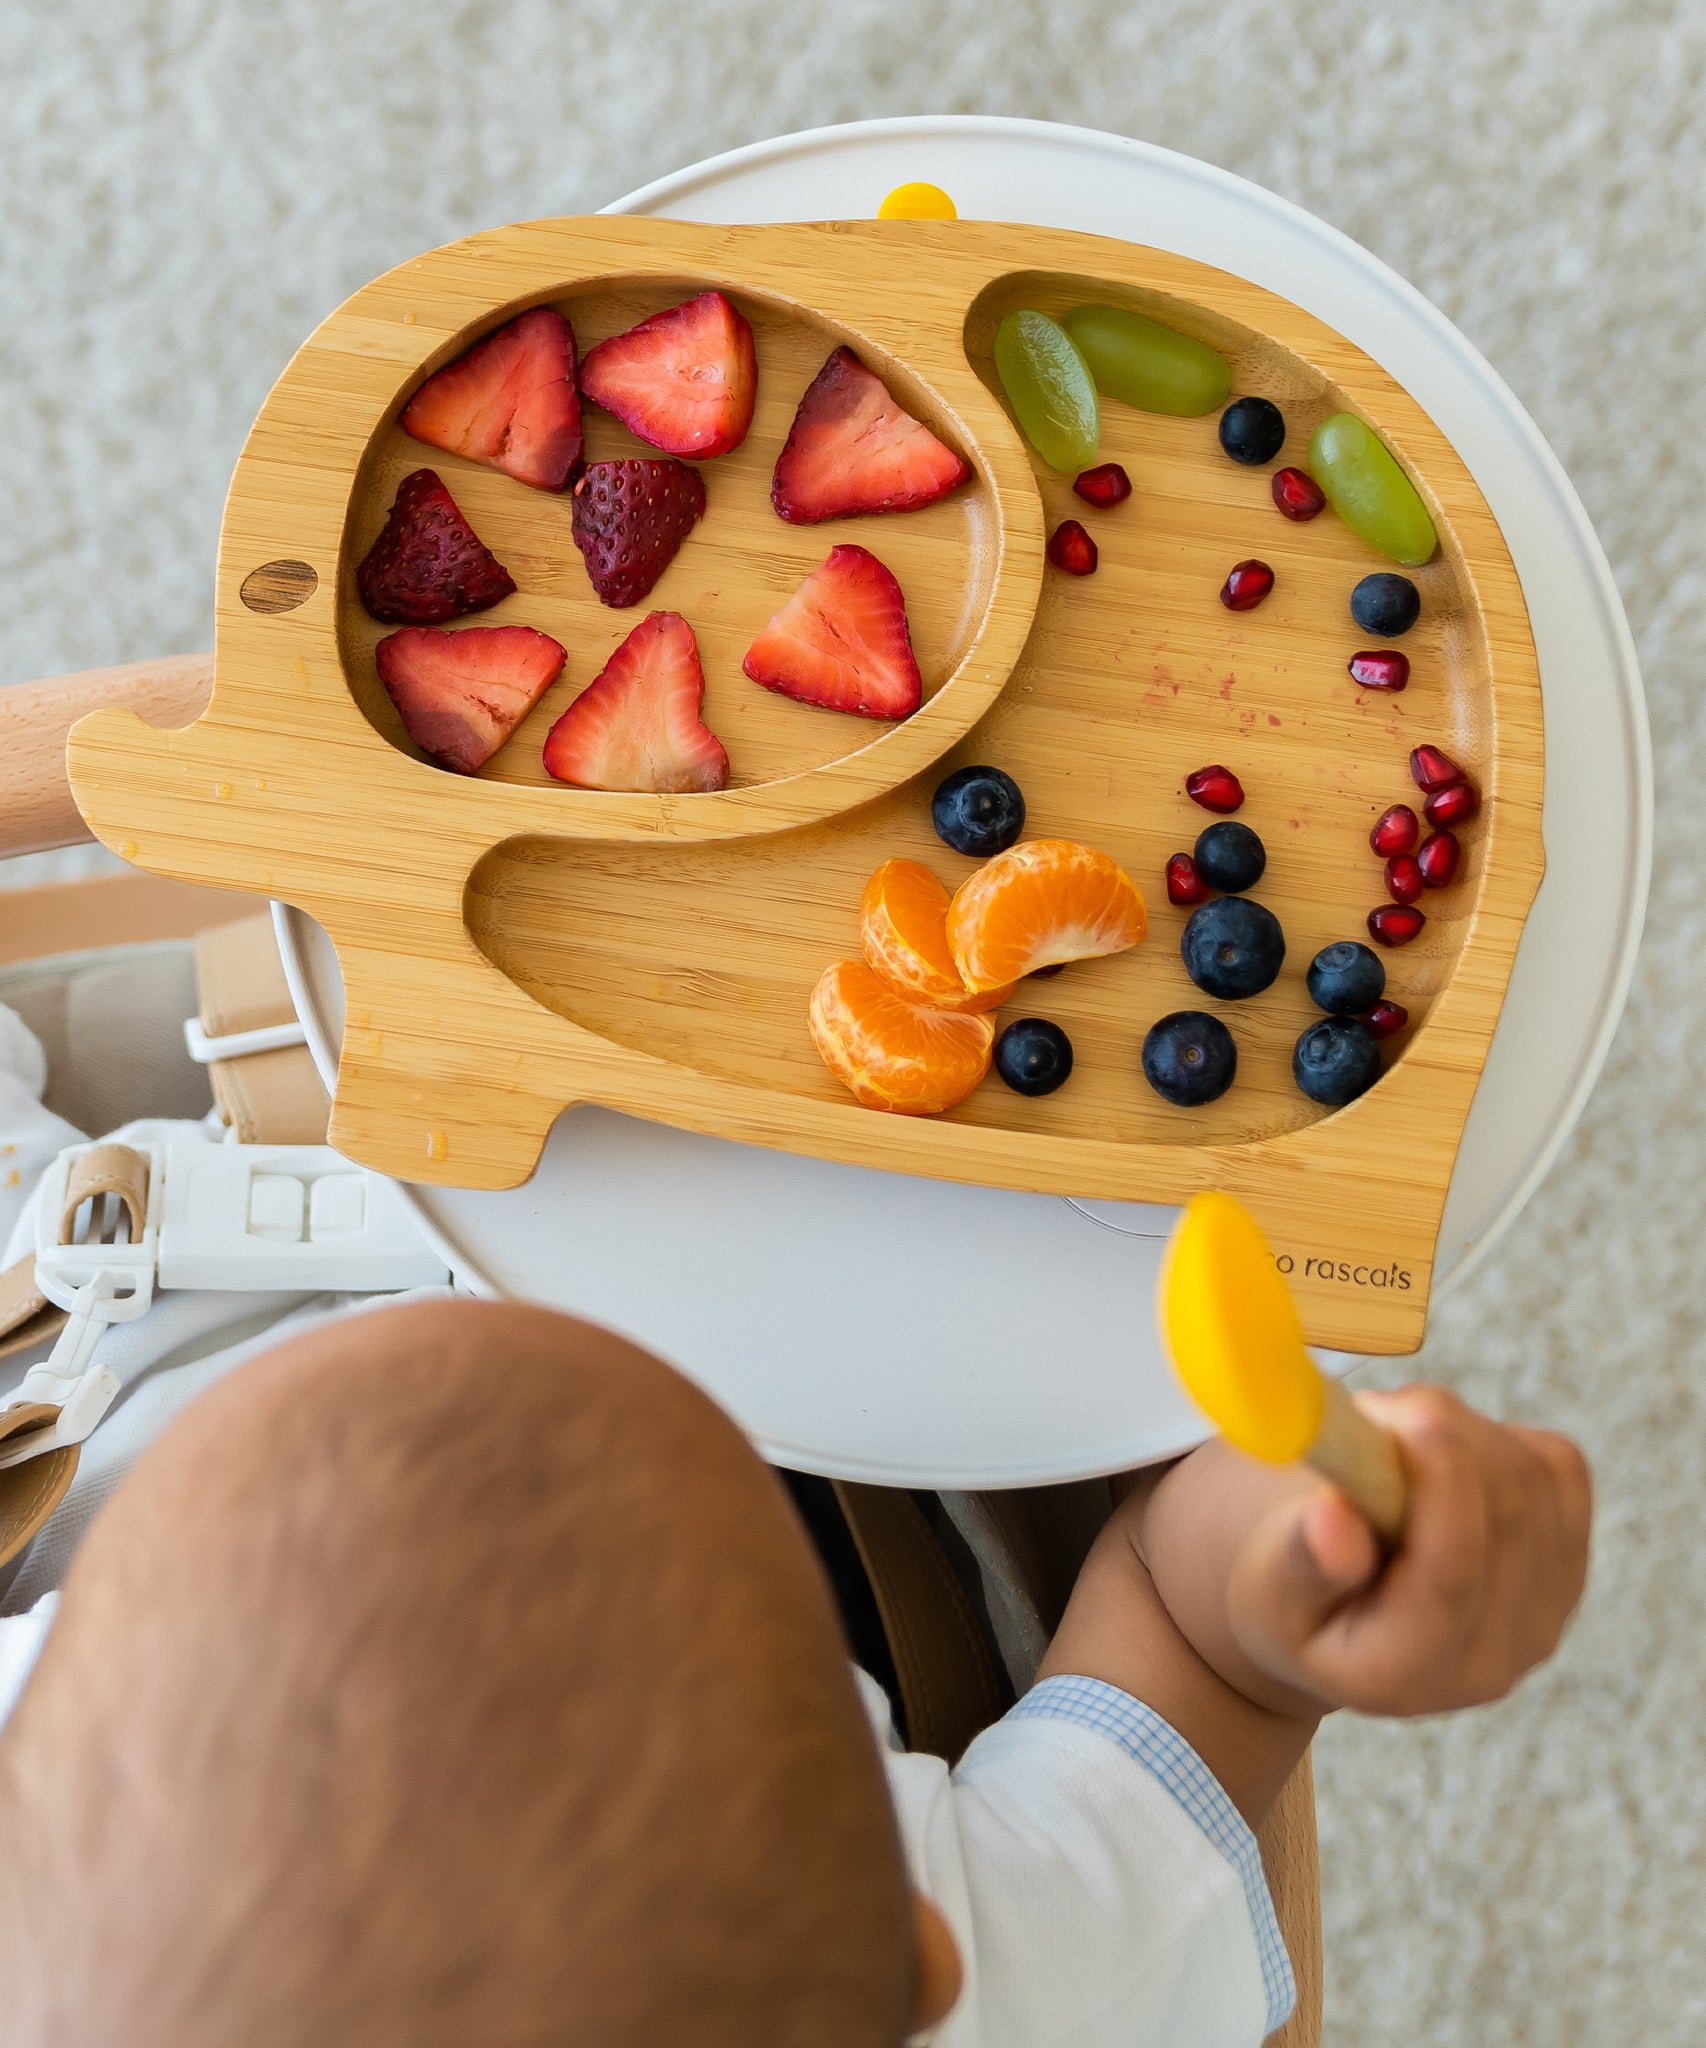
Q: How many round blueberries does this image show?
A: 9